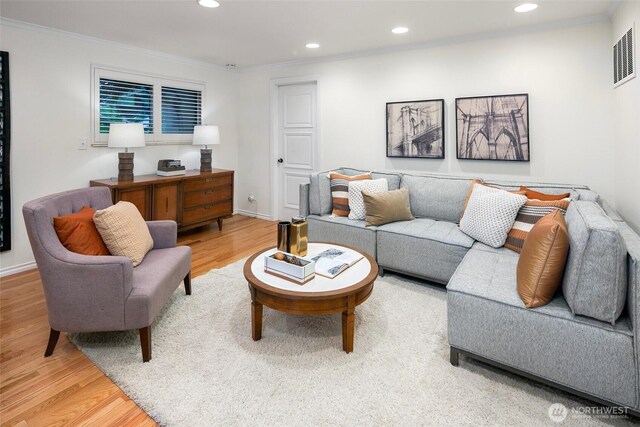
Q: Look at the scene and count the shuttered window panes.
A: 2